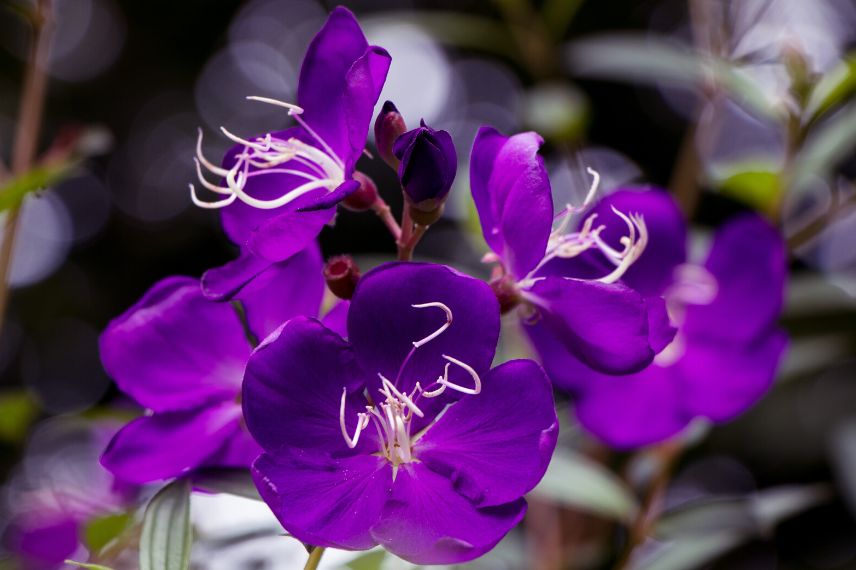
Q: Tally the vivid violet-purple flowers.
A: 5